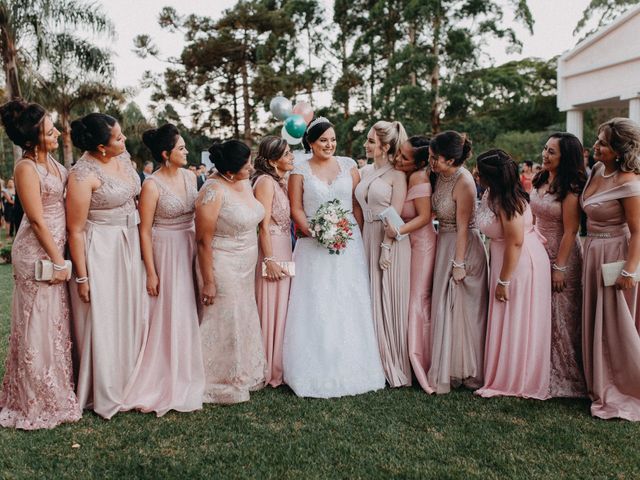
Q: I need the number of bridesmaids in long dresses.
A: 11